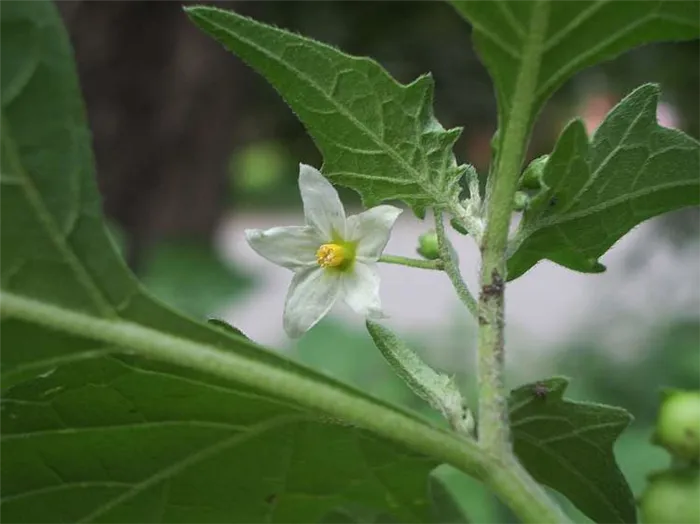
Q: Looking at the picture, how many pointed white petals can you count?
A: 5